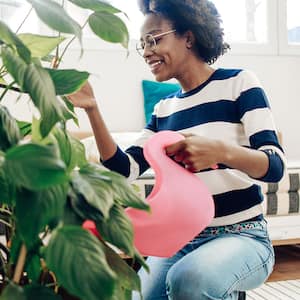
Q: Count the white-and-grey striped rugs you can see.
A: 1